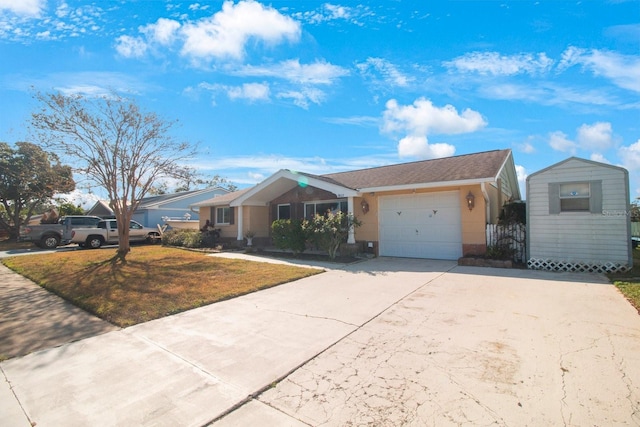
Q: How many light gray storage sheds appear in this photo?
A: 1